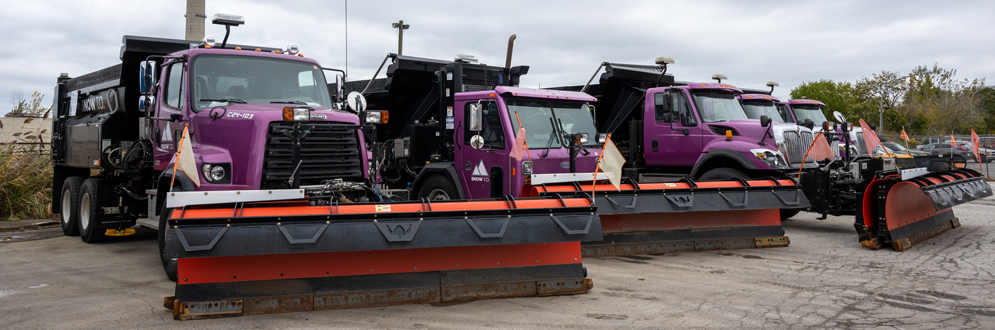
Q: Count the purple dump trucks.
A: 5